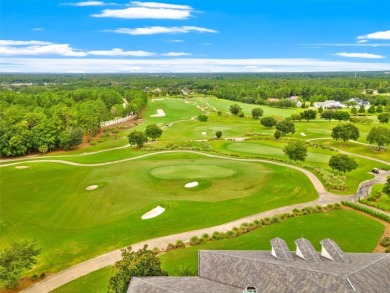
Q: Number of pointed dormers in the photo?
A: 3